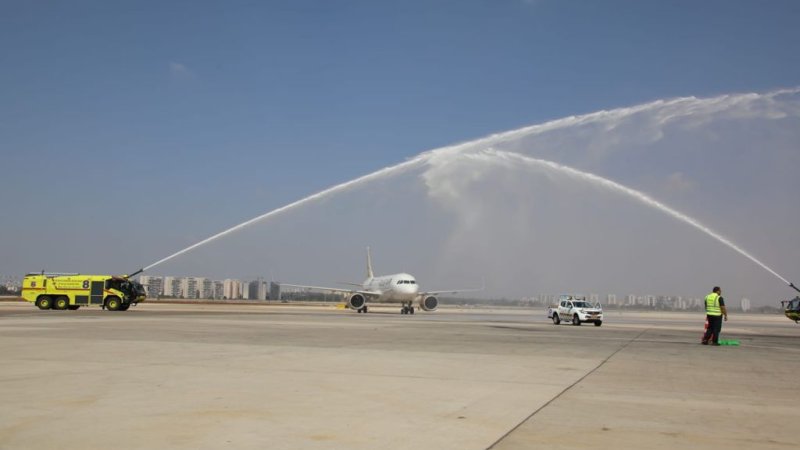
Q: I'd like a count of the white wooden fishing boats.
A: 0